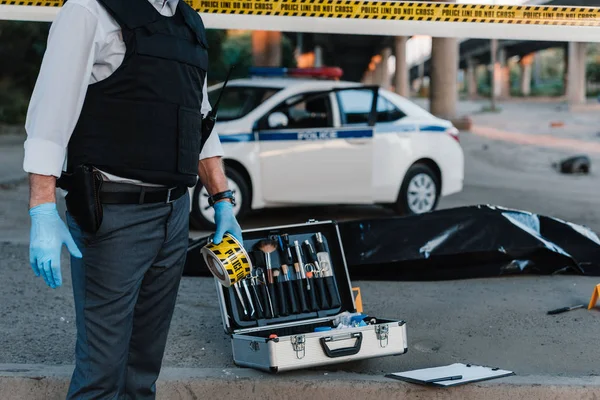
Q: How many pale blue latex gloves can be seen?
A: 2